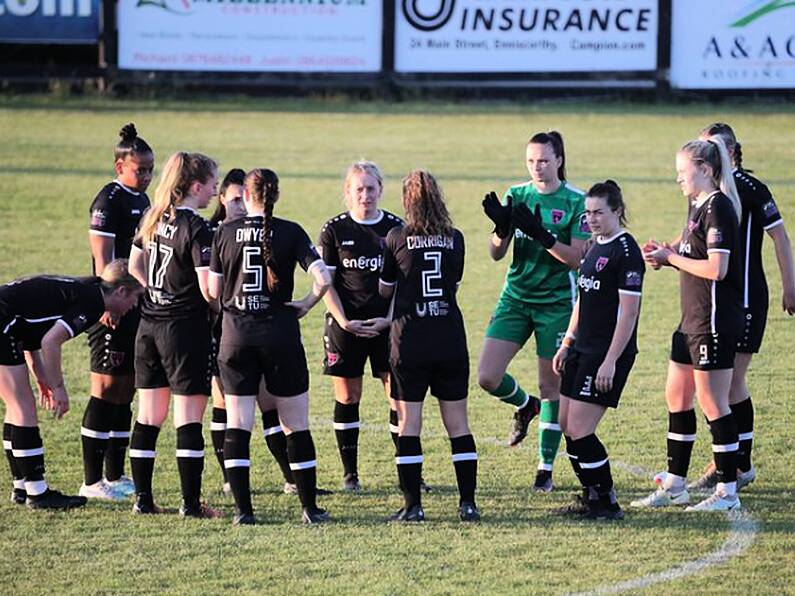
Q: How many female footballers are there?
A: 11